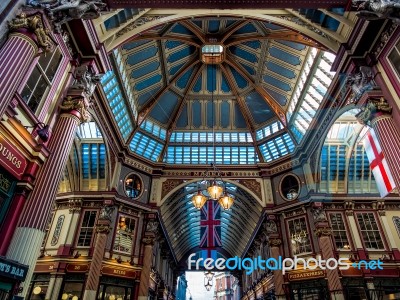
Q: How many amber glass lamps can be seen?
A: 3